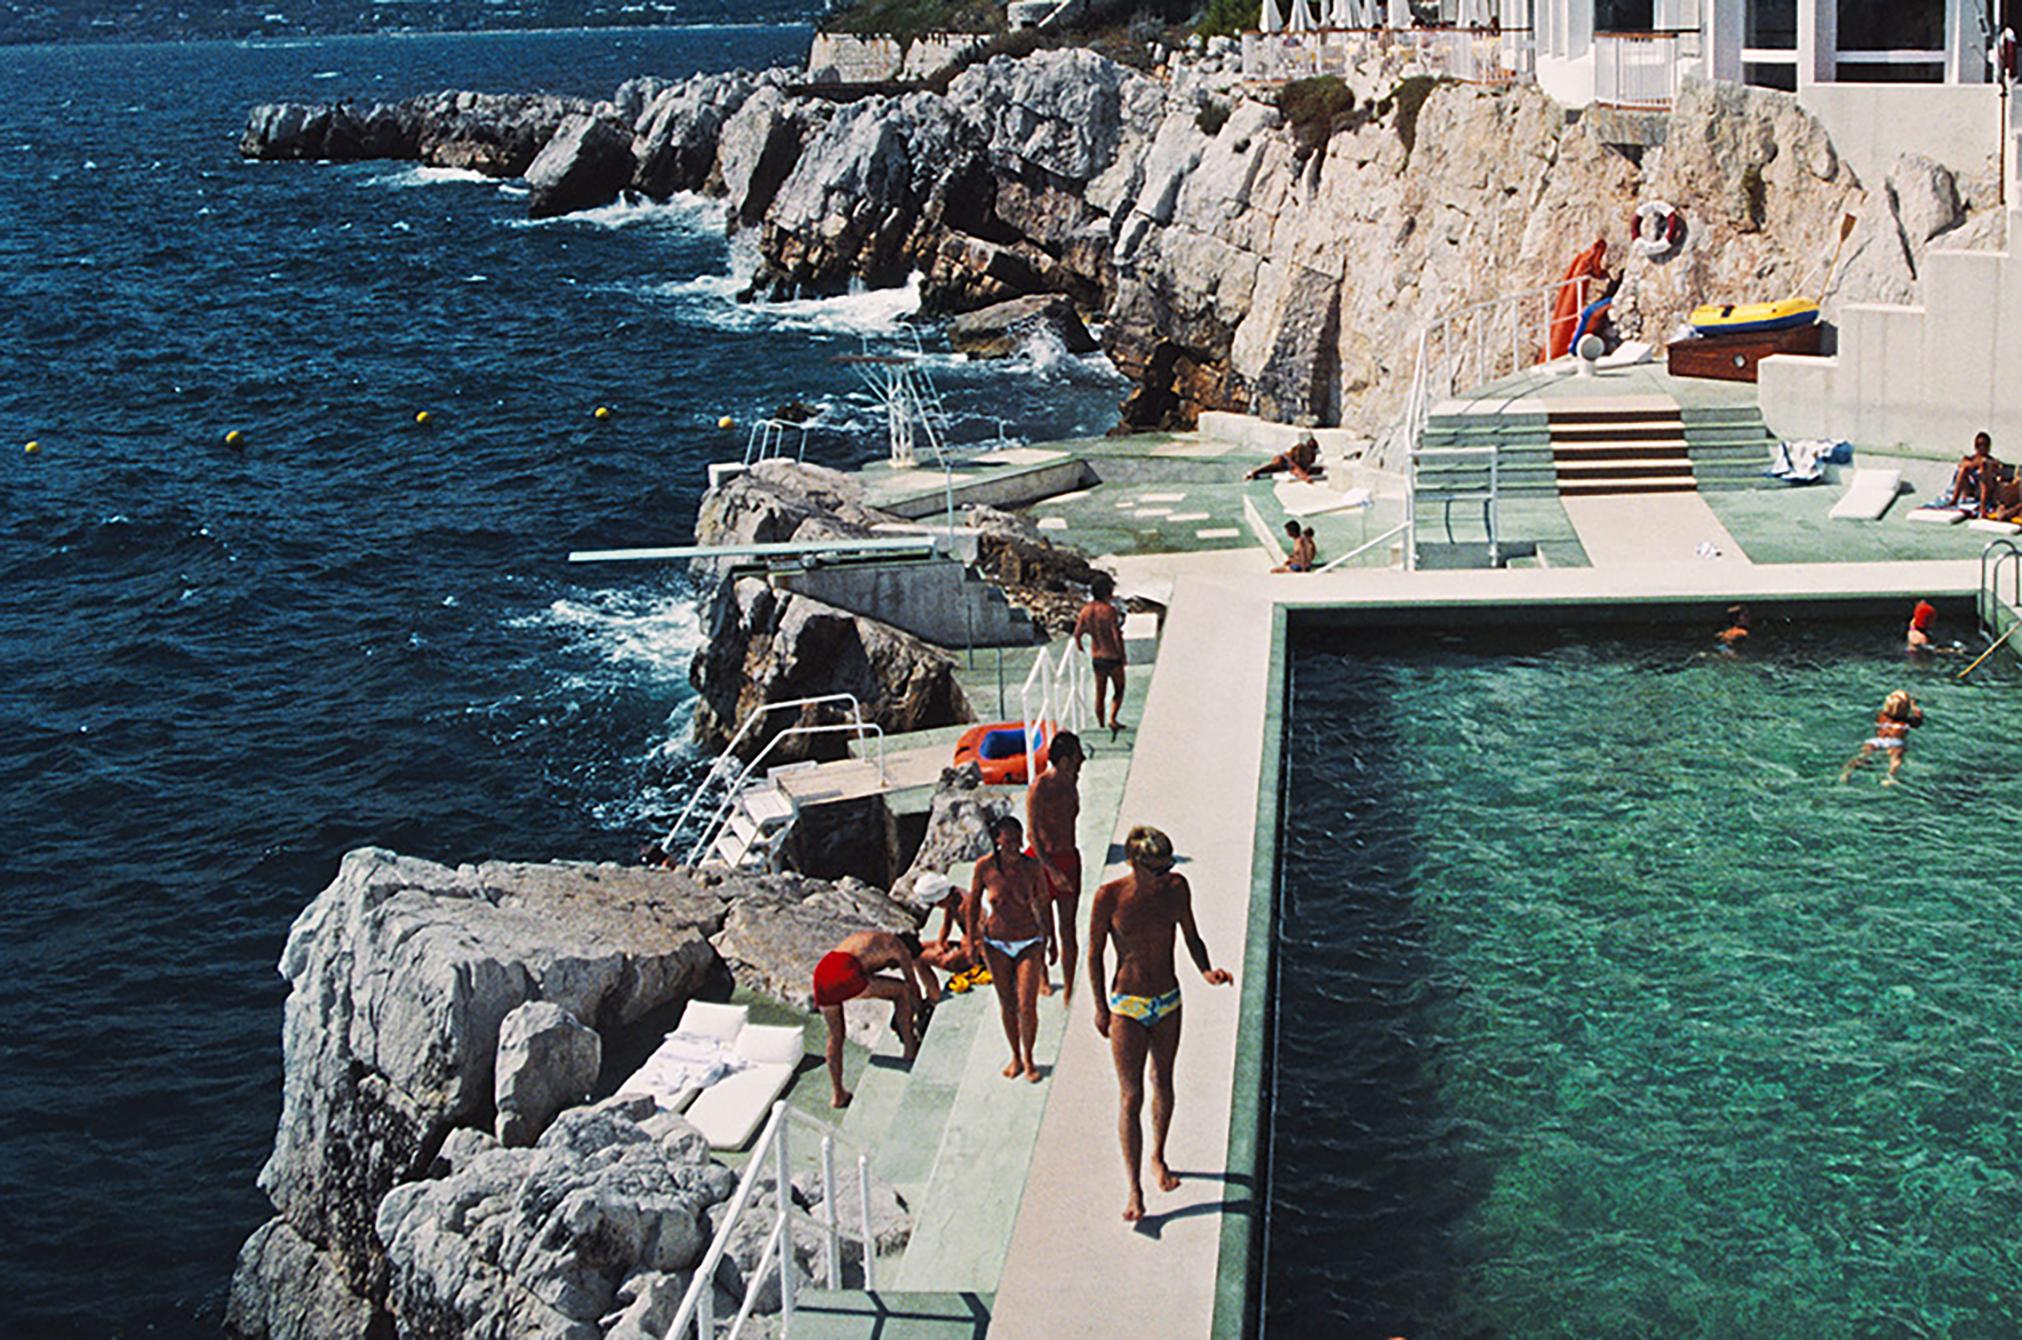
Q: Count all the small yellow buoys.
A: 5